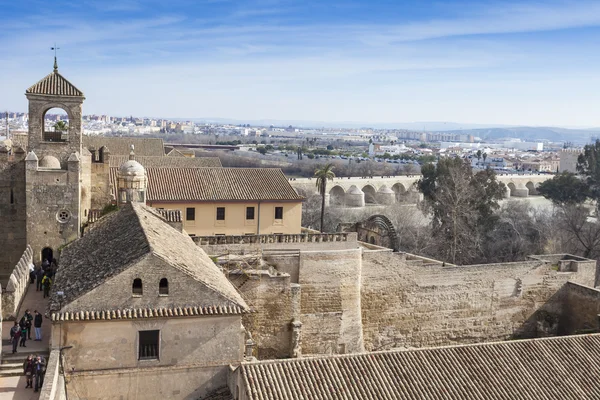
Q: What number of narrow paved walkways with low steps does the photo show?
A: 1